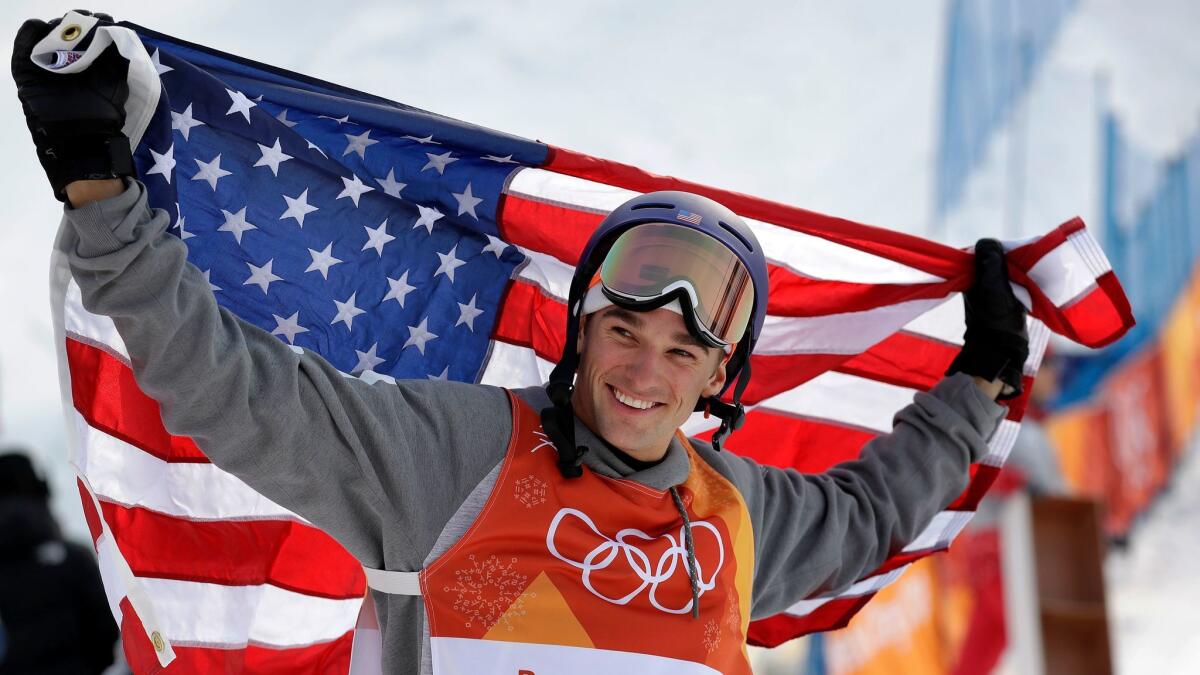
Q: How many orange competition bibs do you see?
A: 1